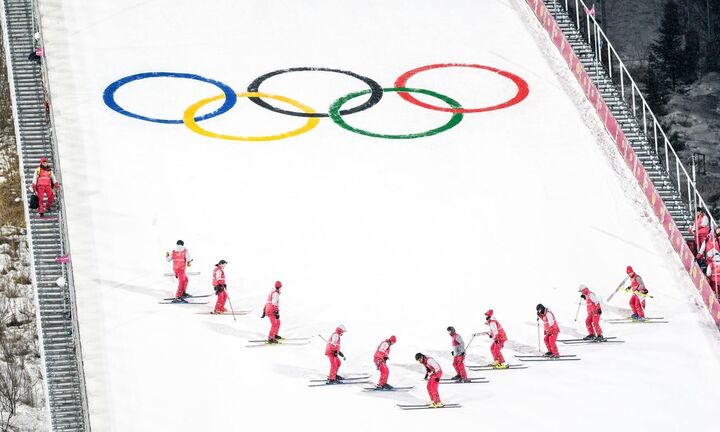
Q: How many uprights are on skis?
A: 11